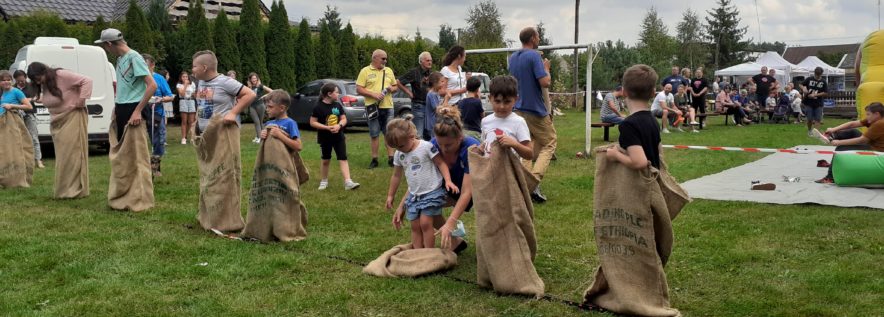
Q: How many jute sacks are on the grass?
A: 8